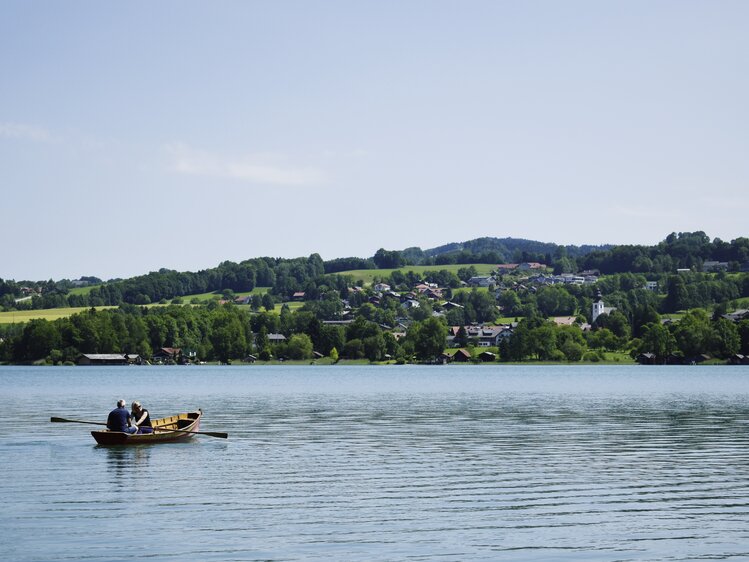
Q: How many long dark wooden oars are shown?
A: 2